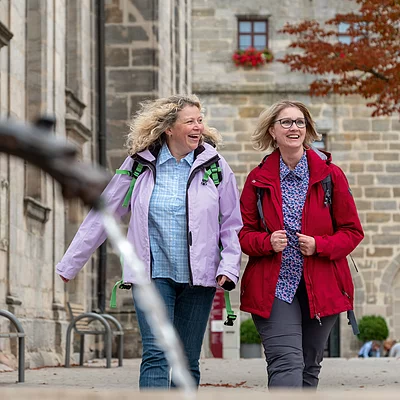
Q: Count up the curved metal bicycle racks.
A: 3